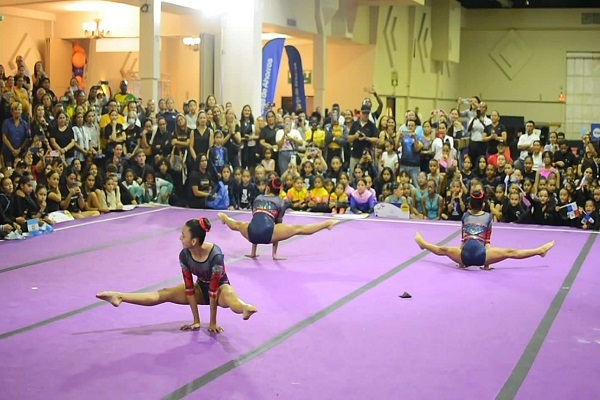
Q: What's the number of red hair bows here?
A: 3